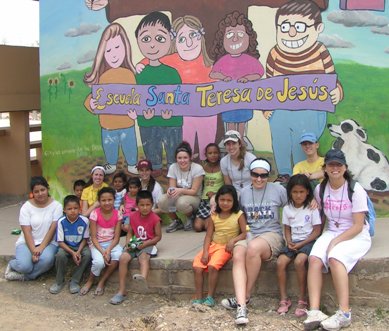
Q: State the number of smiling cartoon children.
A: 5